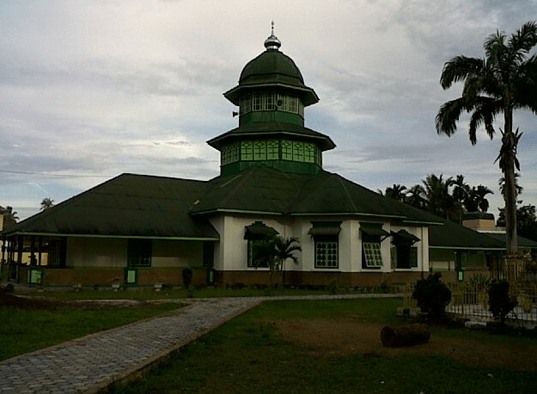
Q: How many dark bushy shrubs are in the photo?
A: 2